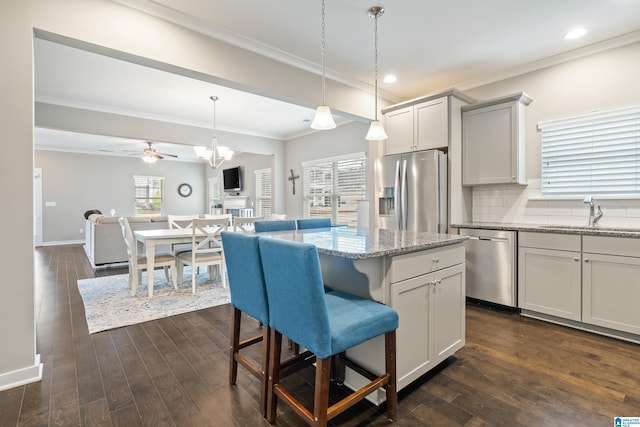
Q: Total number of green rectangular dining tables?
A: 0